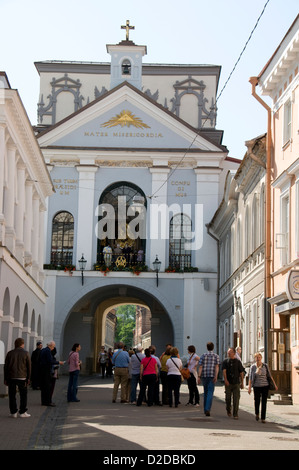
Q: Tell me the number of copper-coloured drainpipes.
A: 1